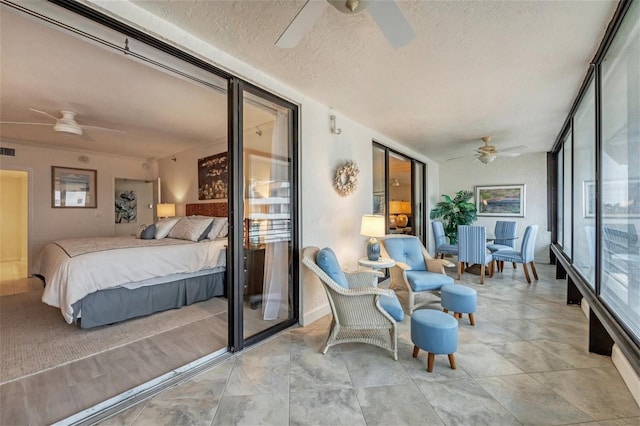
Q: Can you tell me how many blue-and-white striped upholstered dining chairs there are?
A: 4